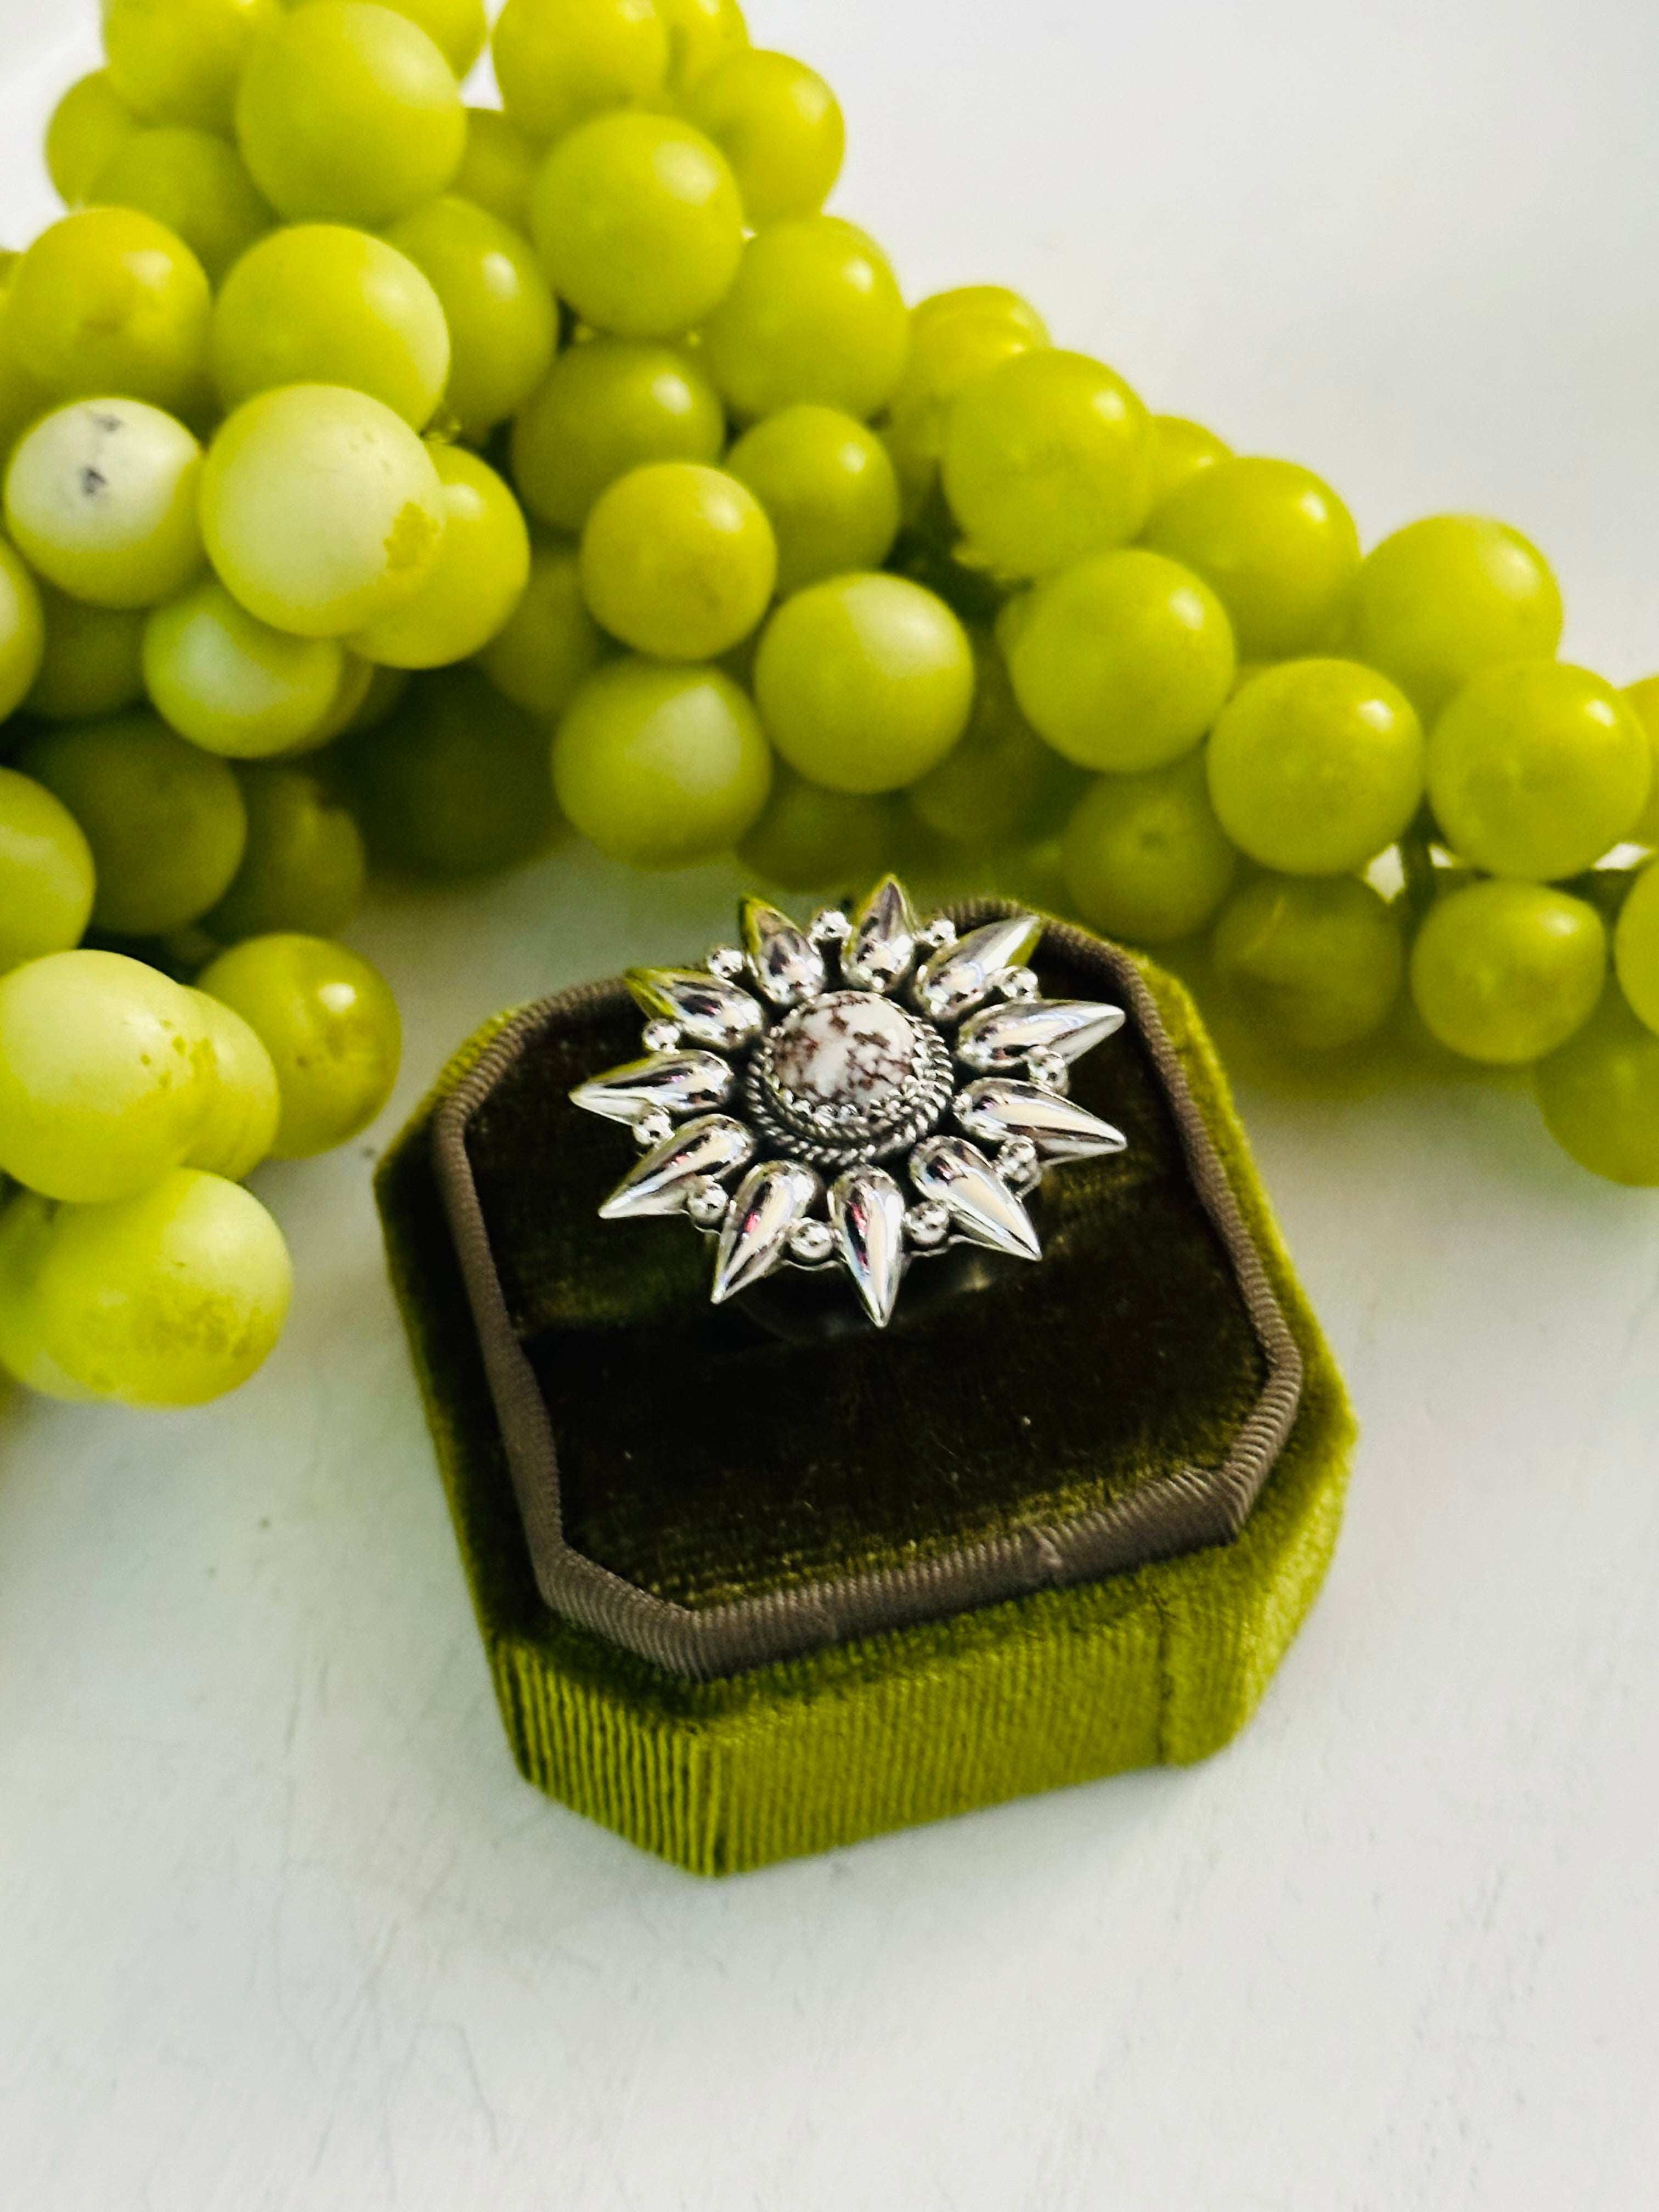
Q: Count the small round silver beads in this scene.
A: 11